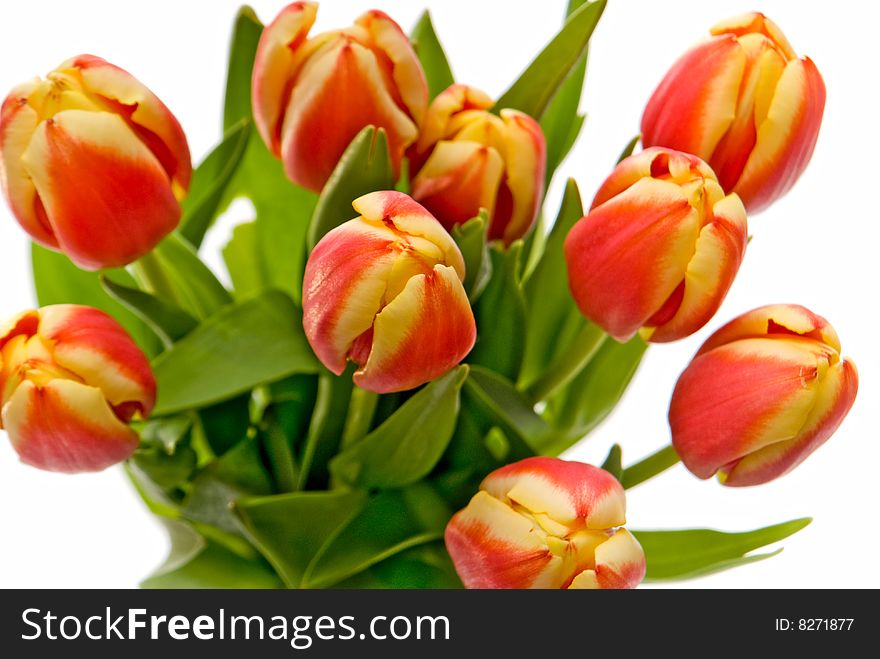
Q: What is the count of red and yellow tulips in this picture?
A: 9